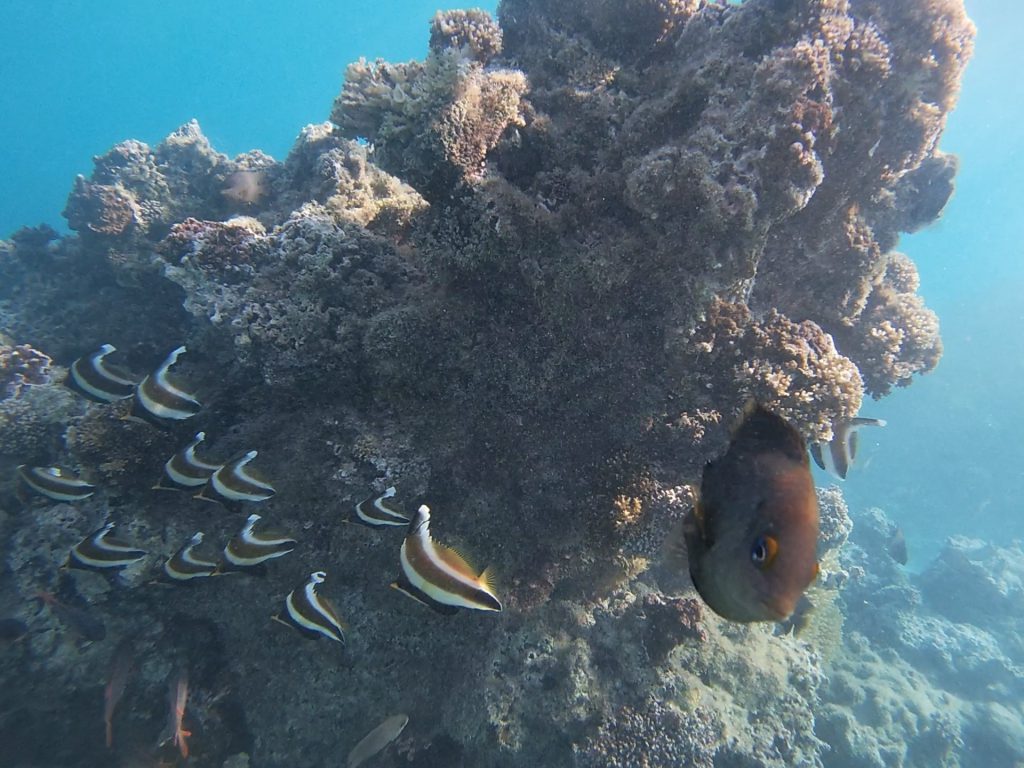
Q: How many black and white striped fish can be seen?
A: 12